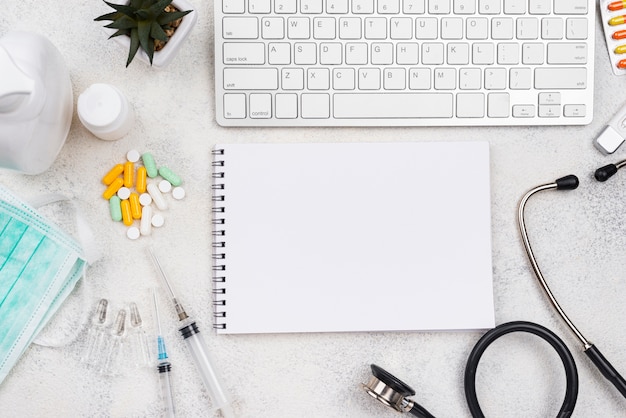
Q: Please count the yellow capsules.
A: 6